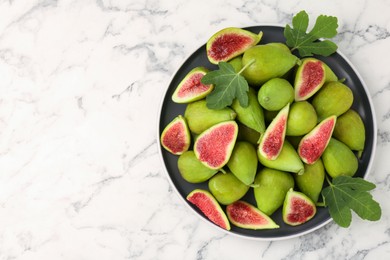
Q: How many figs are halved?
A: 10